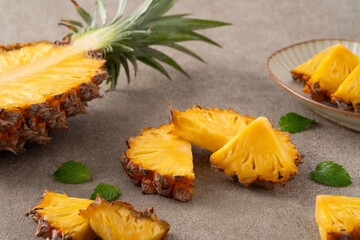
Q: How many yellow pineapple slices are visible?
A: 9